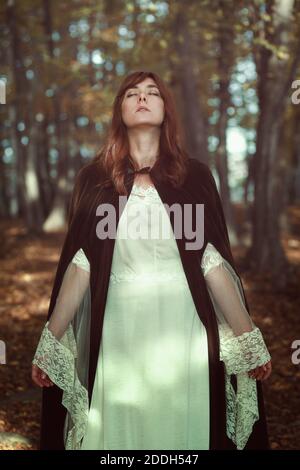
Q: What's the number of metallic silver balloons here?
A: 0